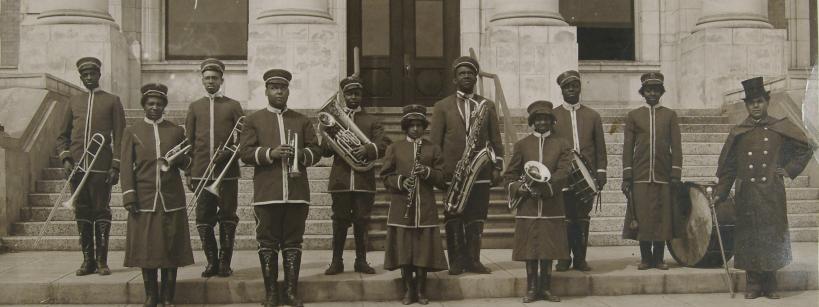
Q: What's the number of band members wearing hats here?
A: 11